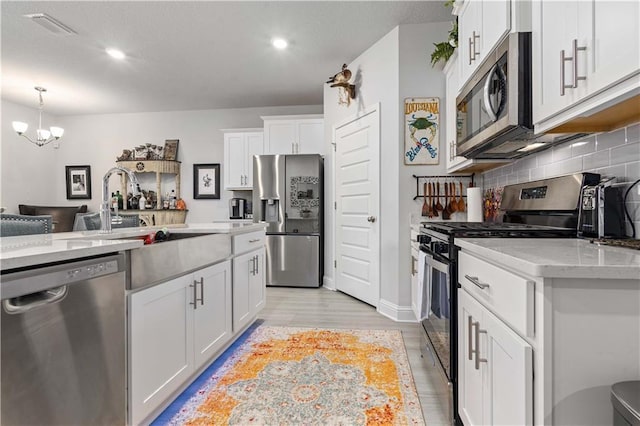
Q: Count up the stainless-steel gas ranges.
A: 1